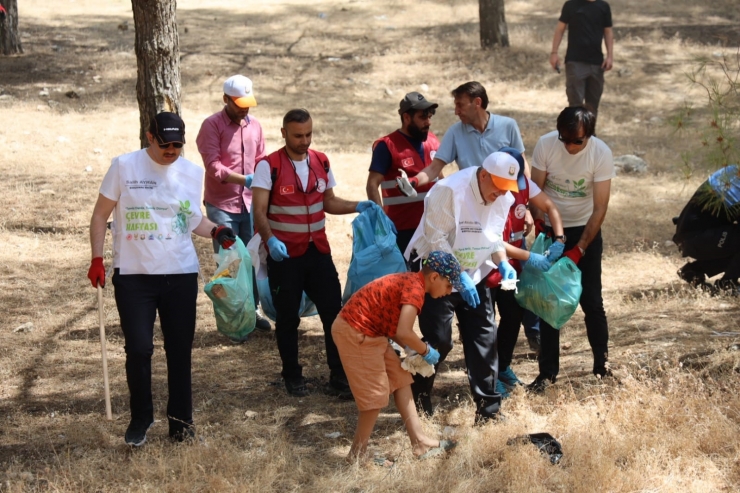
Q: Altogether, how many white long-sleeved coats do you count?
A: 1